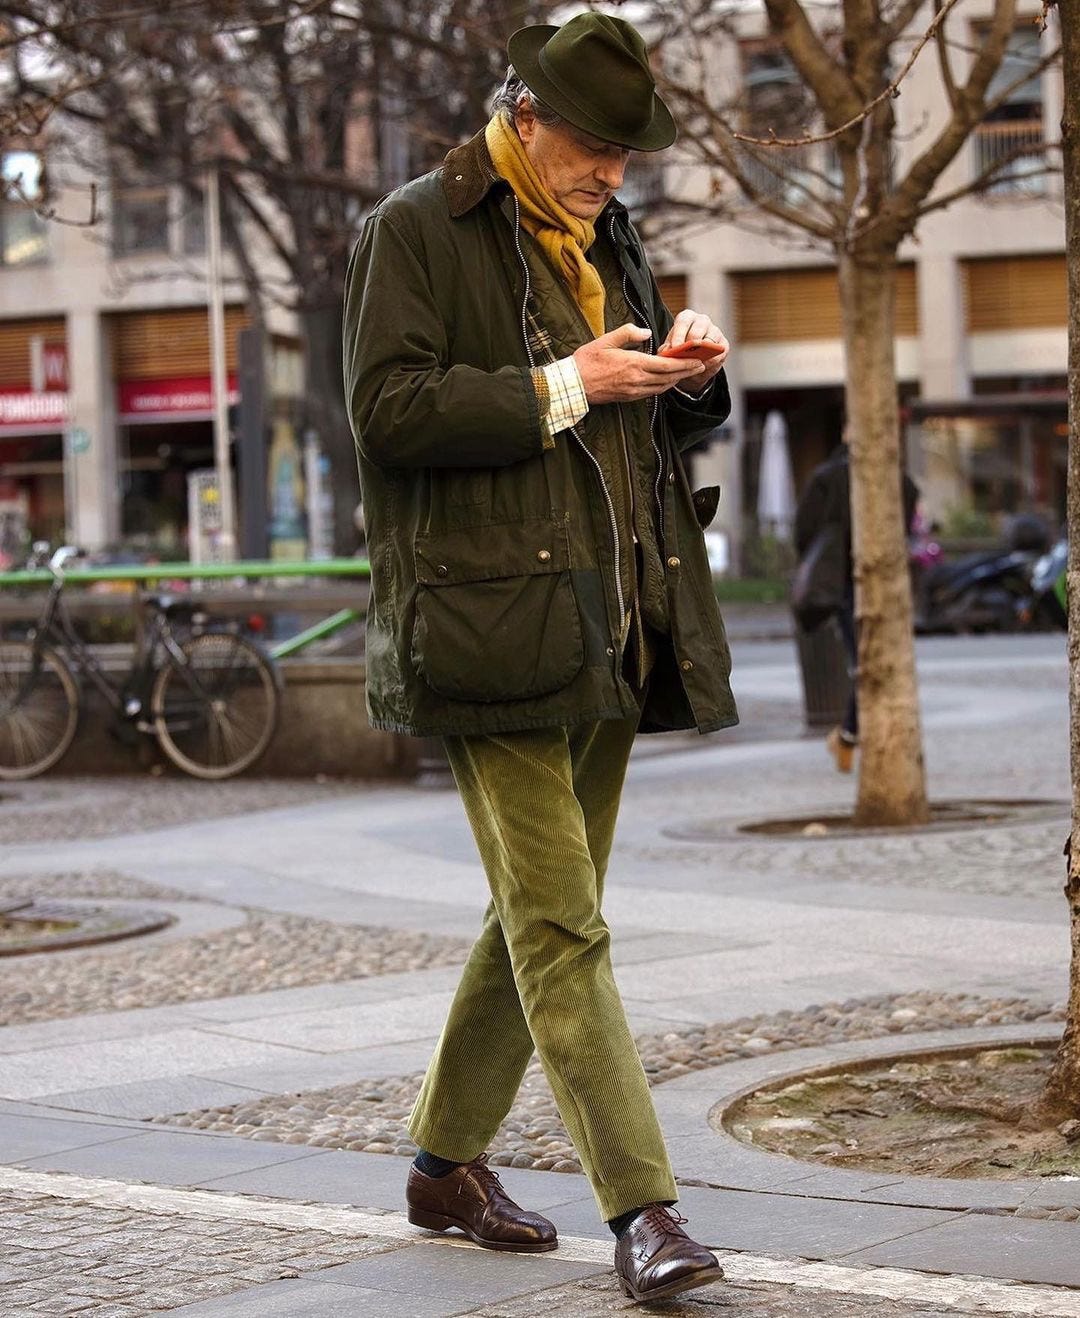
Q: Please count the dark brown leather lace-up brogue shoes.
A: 2